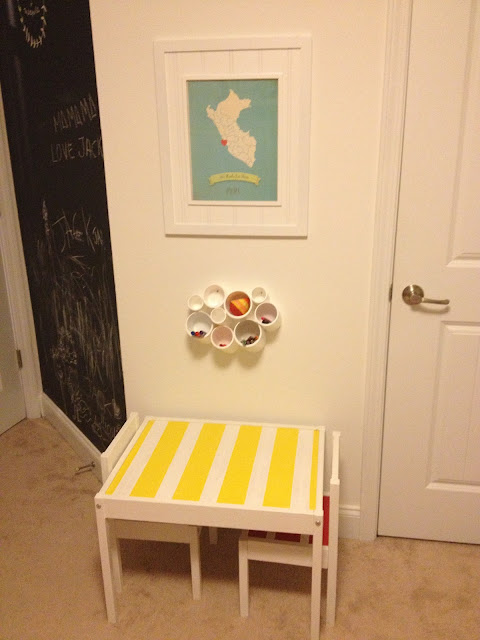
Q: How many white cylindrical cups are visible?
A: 9